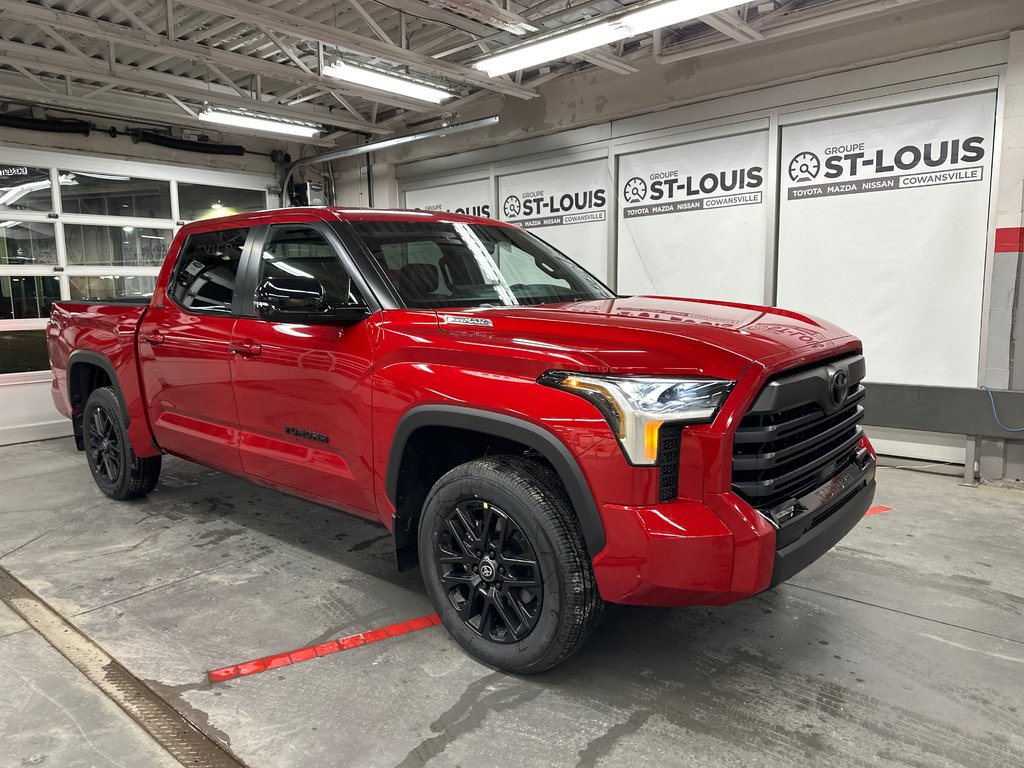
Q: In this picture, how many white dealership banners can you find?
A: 4